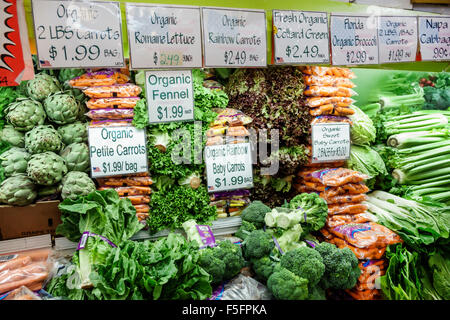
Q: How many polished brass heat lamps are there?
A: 0